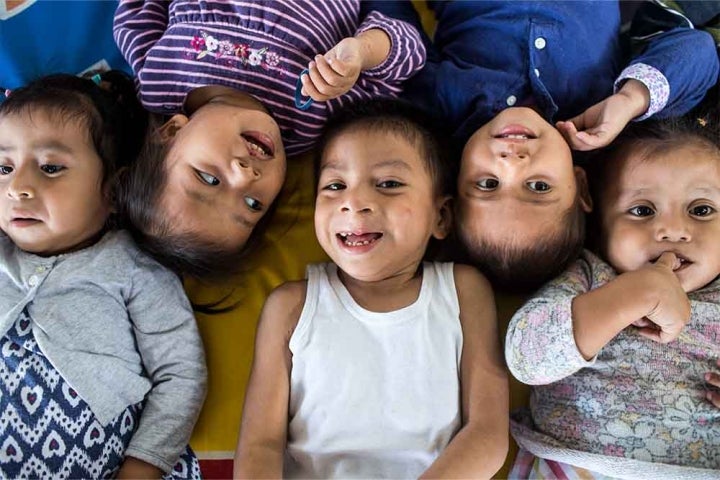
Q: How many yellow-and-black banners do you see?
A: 0